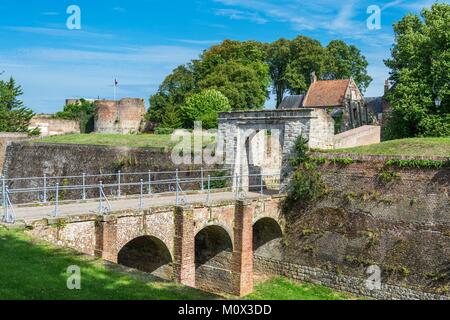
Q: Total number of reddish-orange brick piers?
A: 3